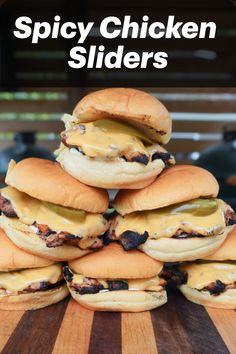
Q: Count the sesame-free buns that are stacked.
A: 6